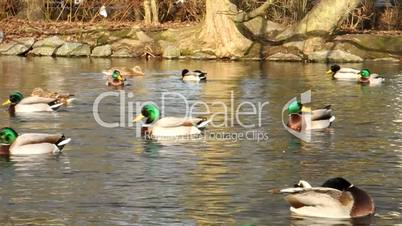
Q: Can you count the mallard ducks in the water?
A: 11